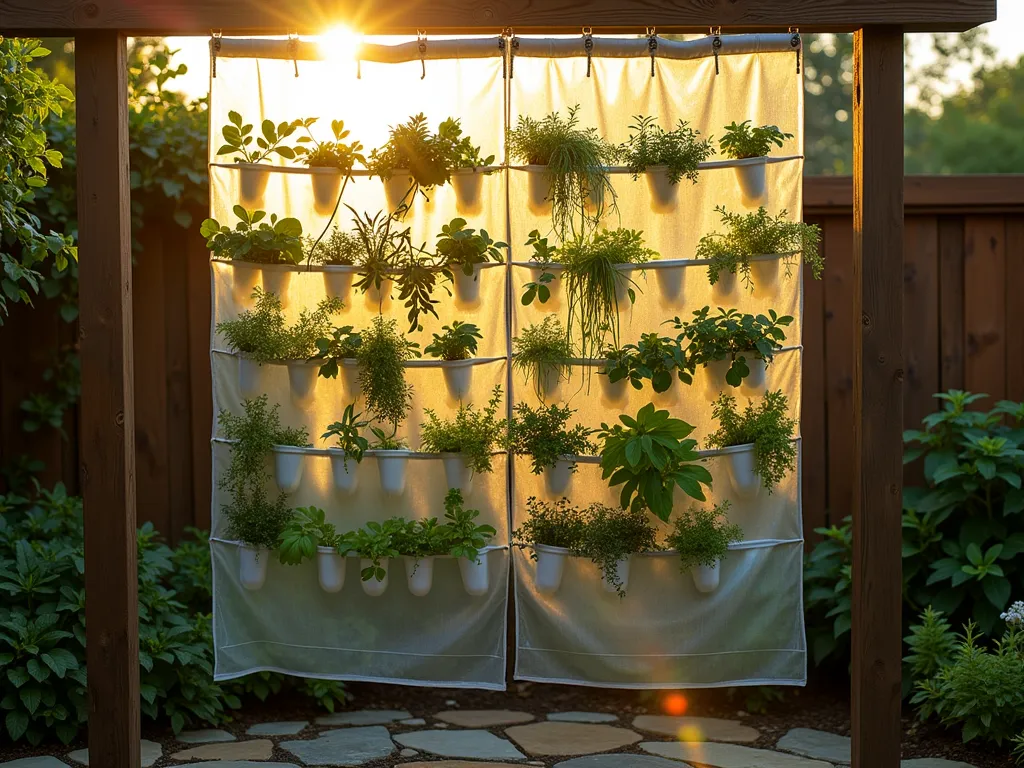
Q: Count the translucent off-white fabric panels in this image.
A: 2